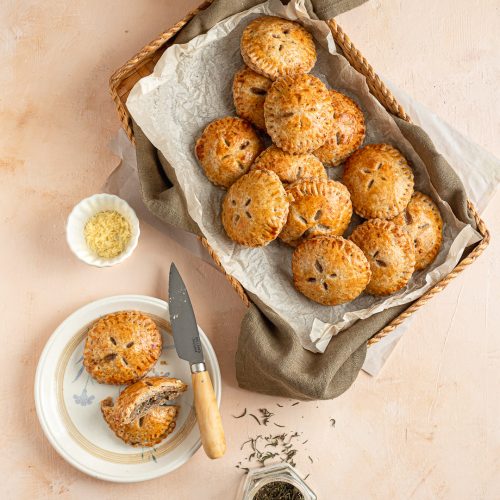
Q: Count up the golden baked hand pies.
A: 14